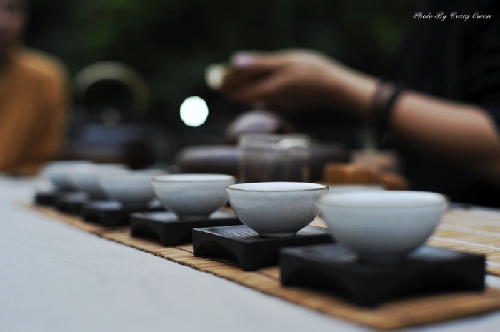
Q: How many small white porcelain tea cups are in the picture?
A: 6